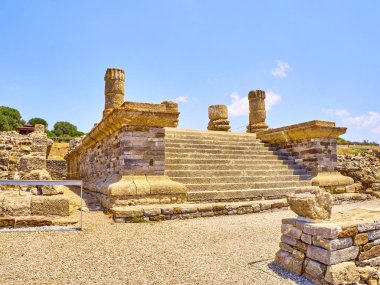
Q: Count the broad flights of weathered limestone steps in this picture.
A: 1